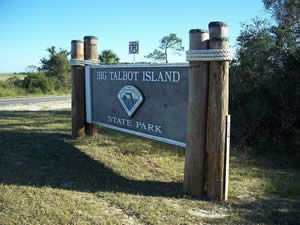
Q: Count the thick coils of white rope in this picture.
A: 2